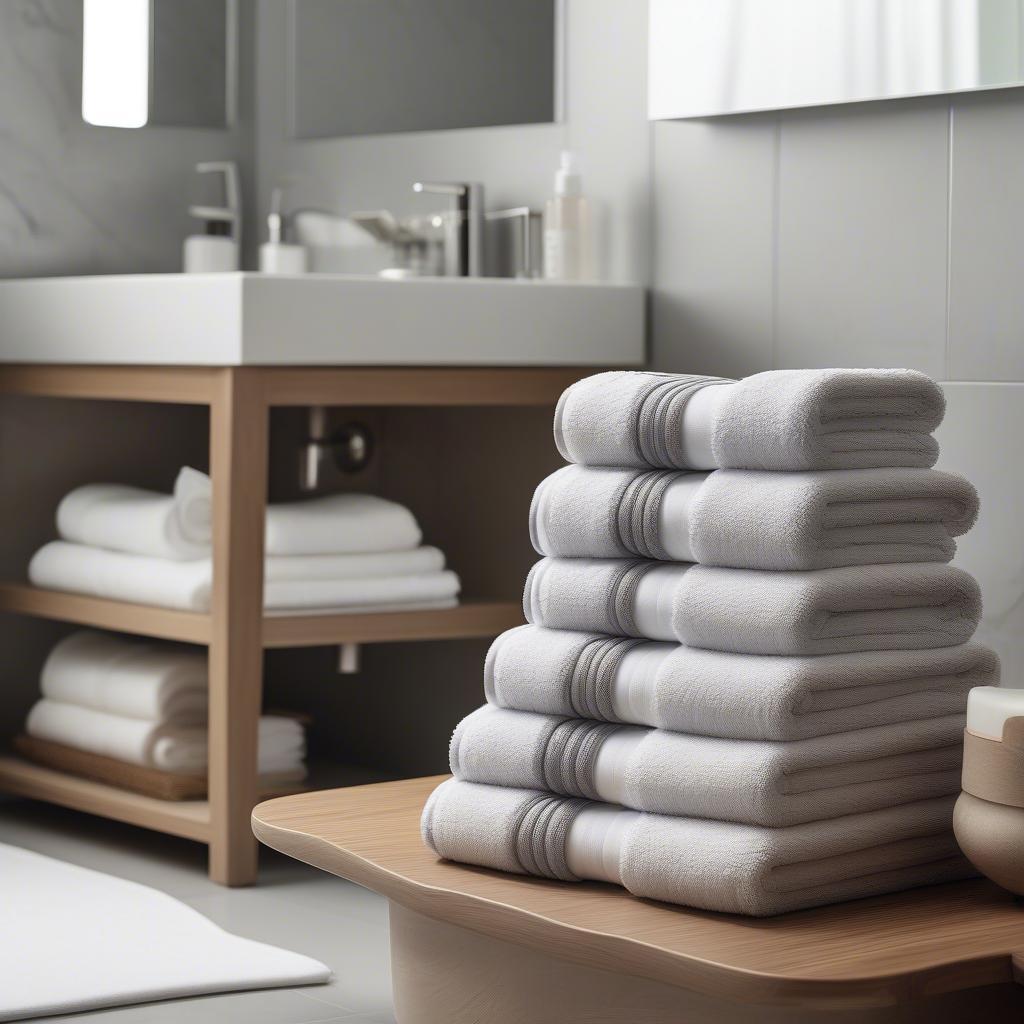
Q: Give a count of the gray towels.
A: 6